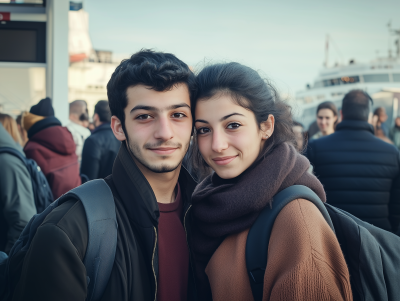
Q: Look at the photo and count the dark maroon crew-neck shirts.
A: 1